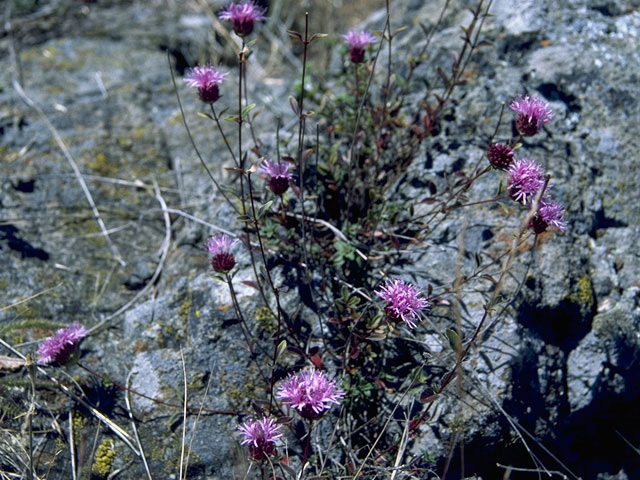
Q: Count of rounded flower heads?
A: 13